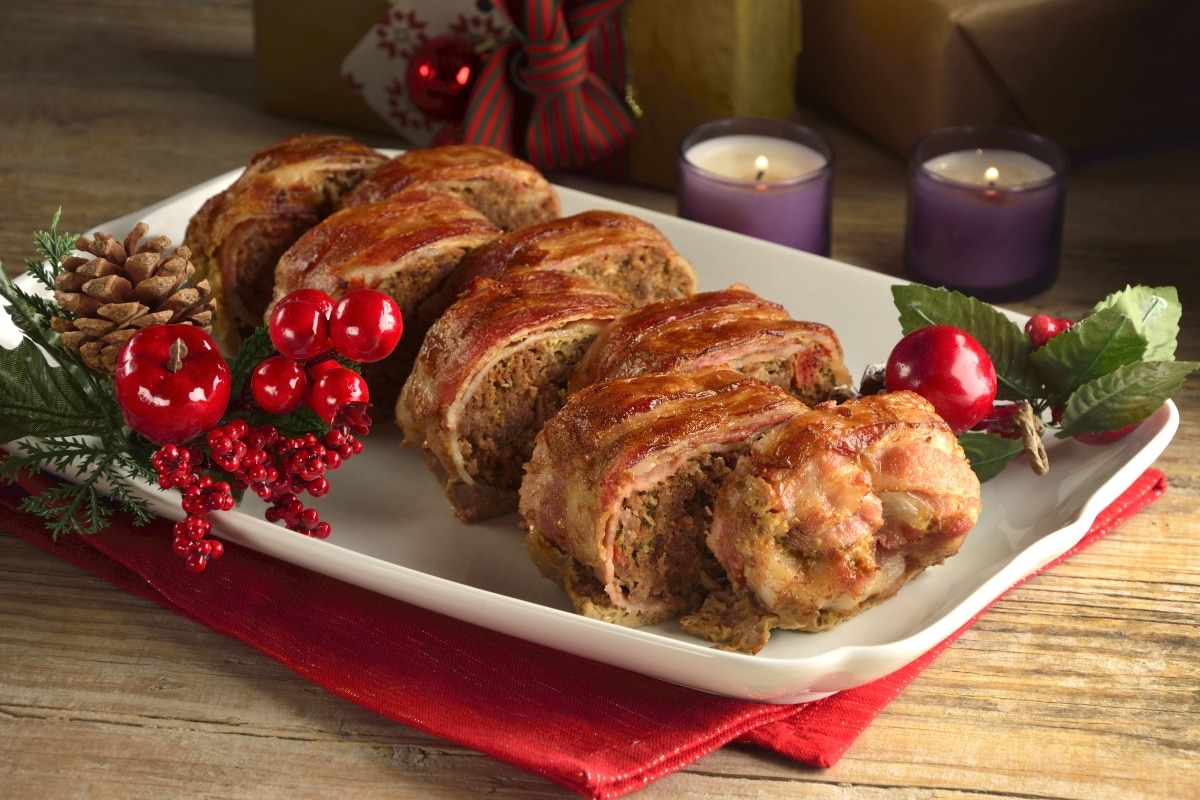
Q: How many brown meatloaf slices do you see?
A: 8